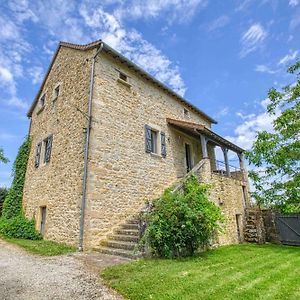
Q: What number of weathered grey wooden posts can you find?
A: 3